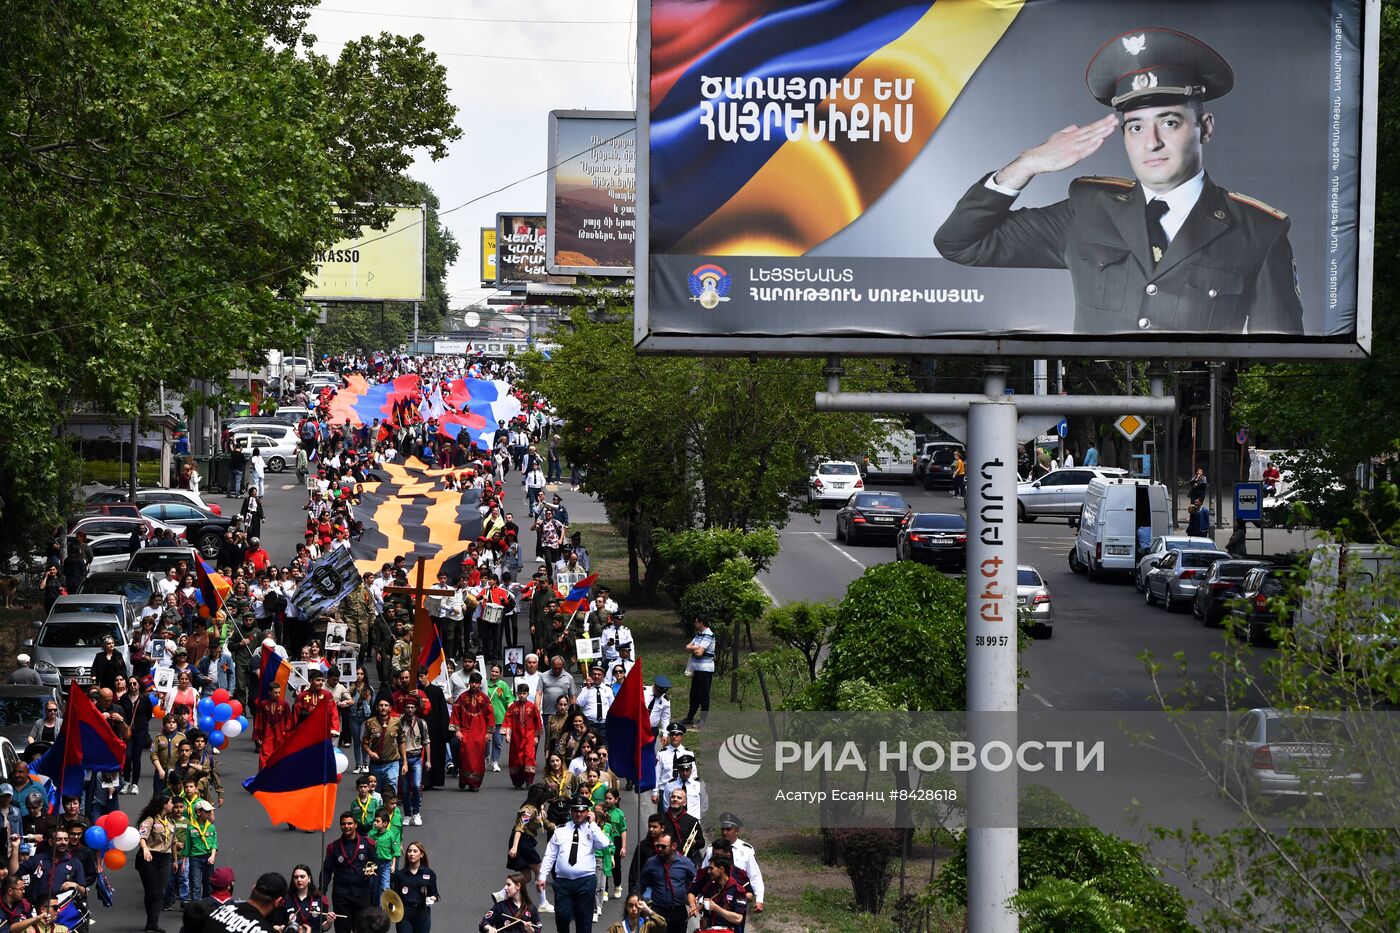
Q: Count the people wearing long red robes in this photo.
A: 5